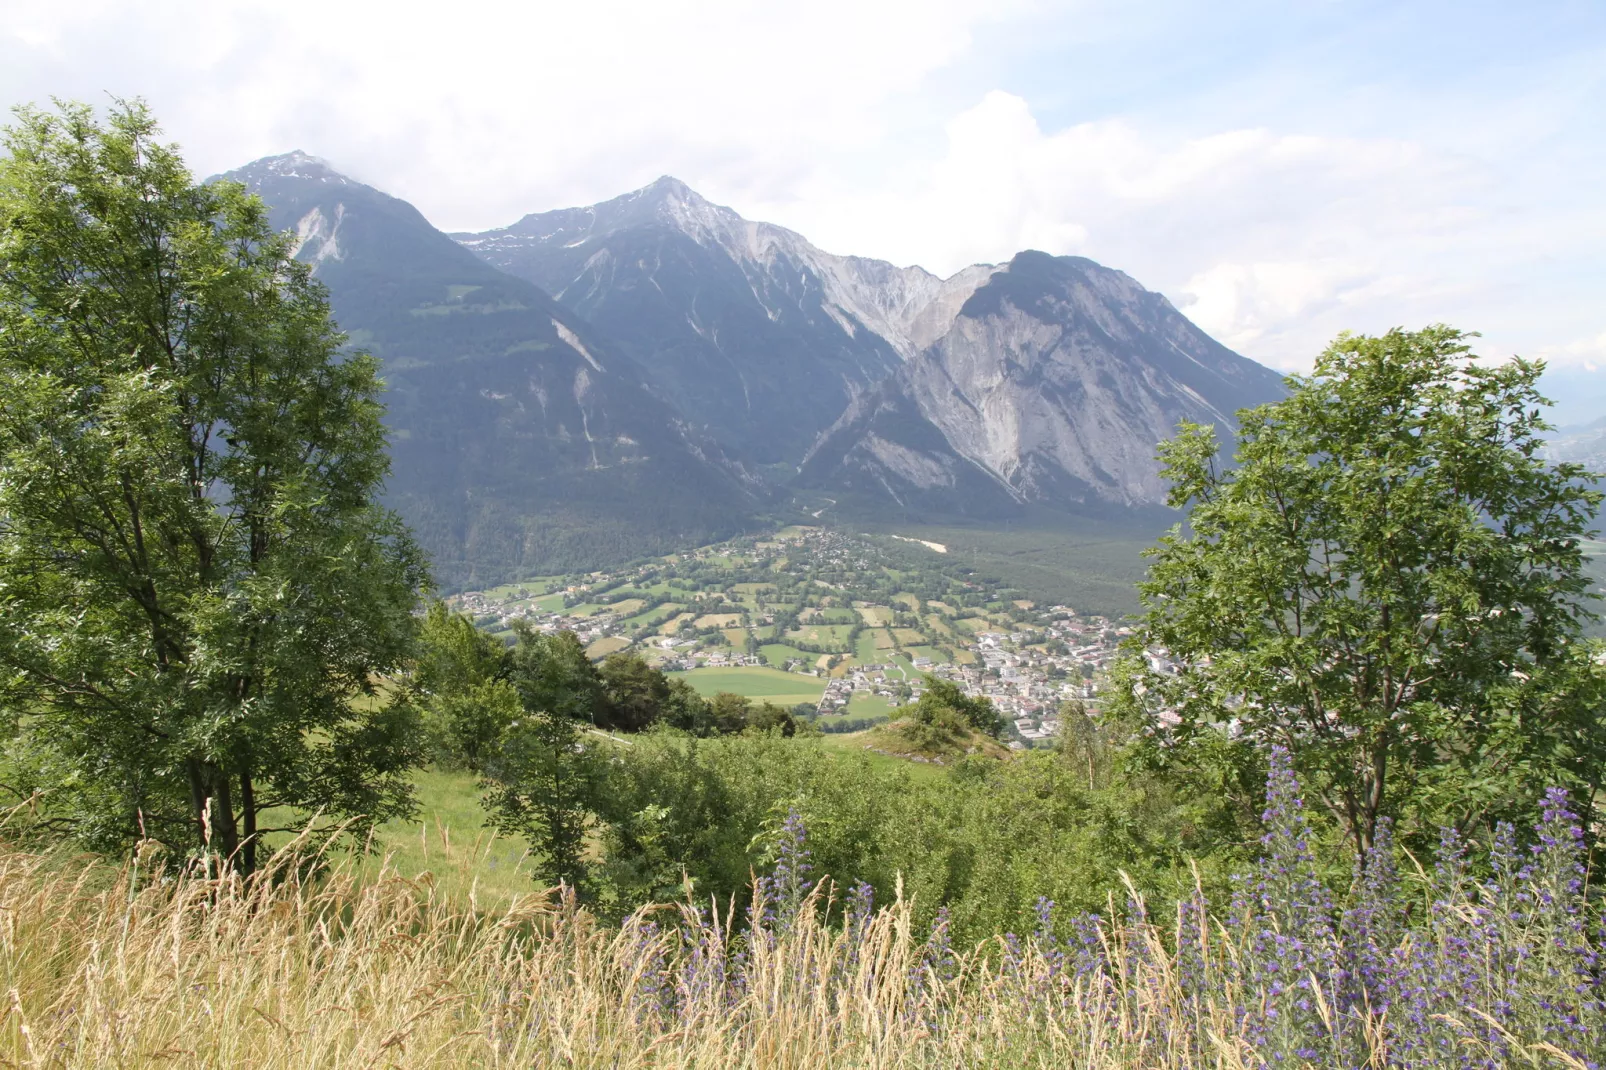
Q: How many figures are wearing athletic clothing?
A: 0